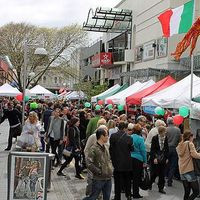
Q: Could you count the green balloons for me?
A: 8